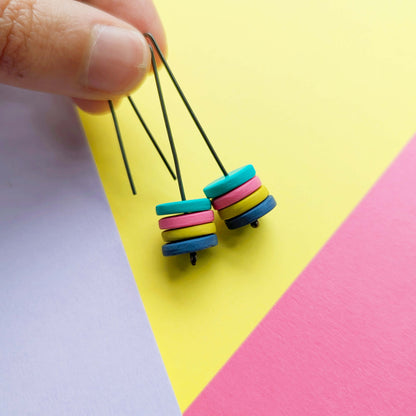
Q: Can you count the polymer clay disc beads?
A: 8